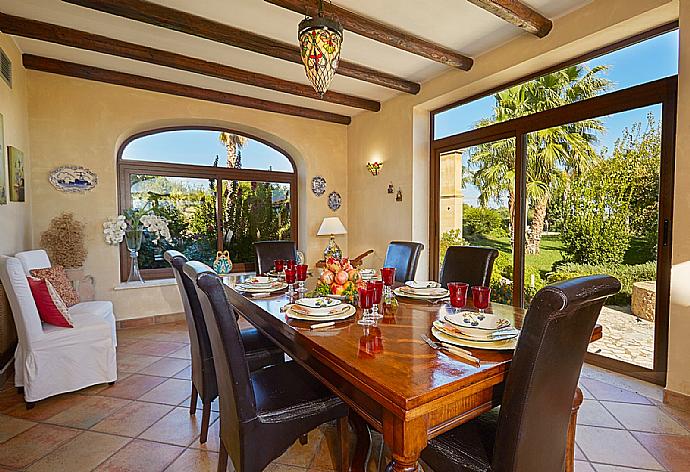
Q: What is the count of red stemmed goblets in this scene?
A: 9